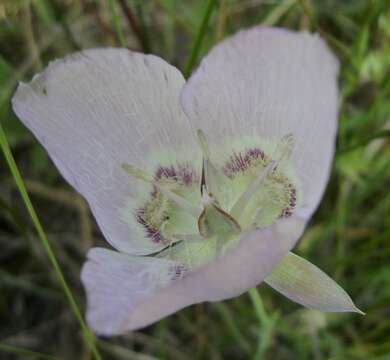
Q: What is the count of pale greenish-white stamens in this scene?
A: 3